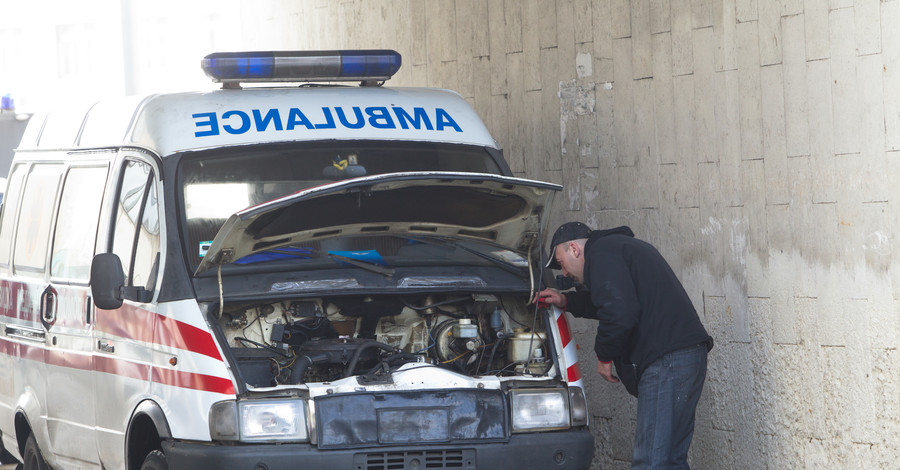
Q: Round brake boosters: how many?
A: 1